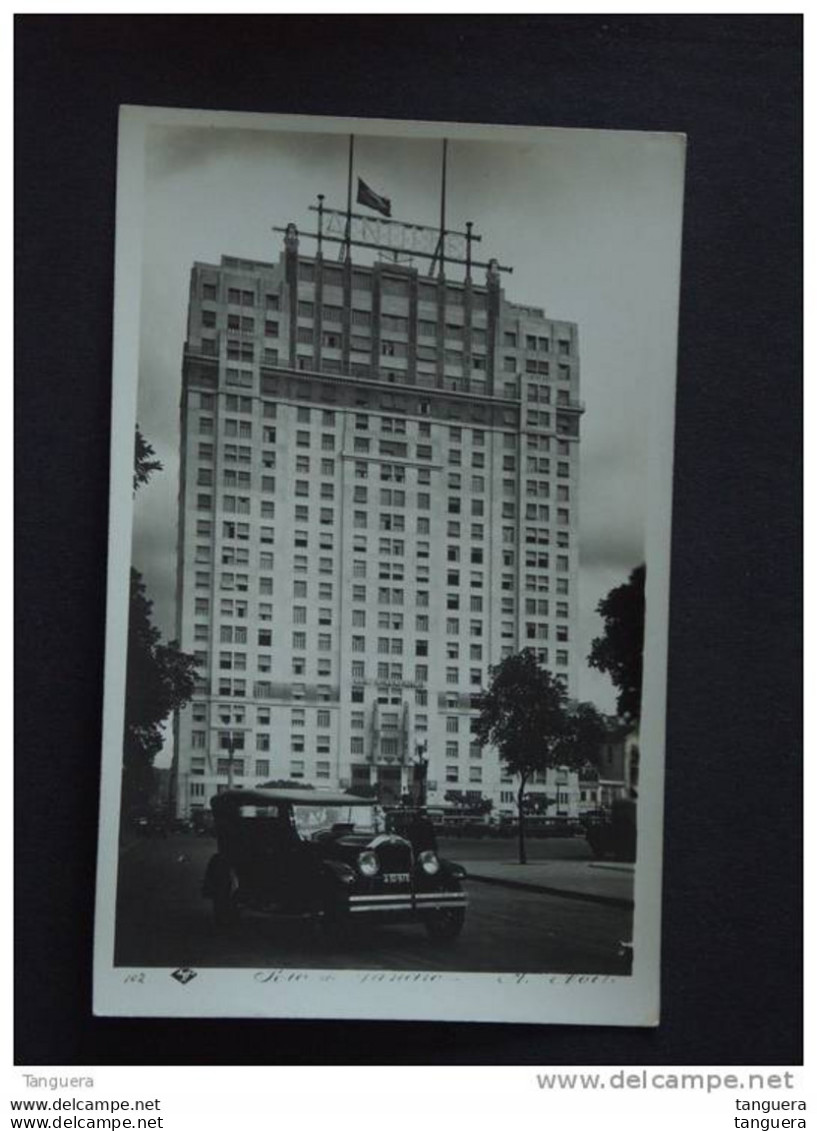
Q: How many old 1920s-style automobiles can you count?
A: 1